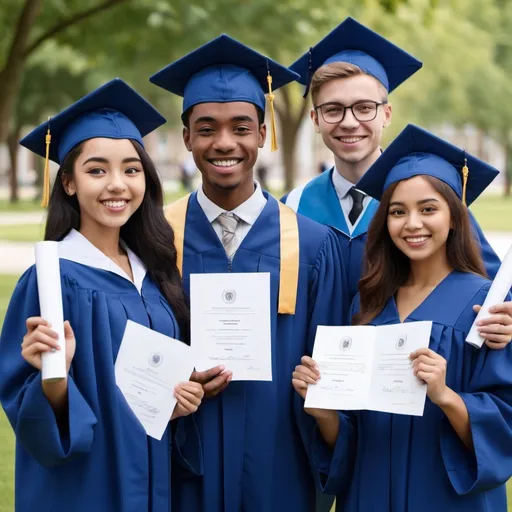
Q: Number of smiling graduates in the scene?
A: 4